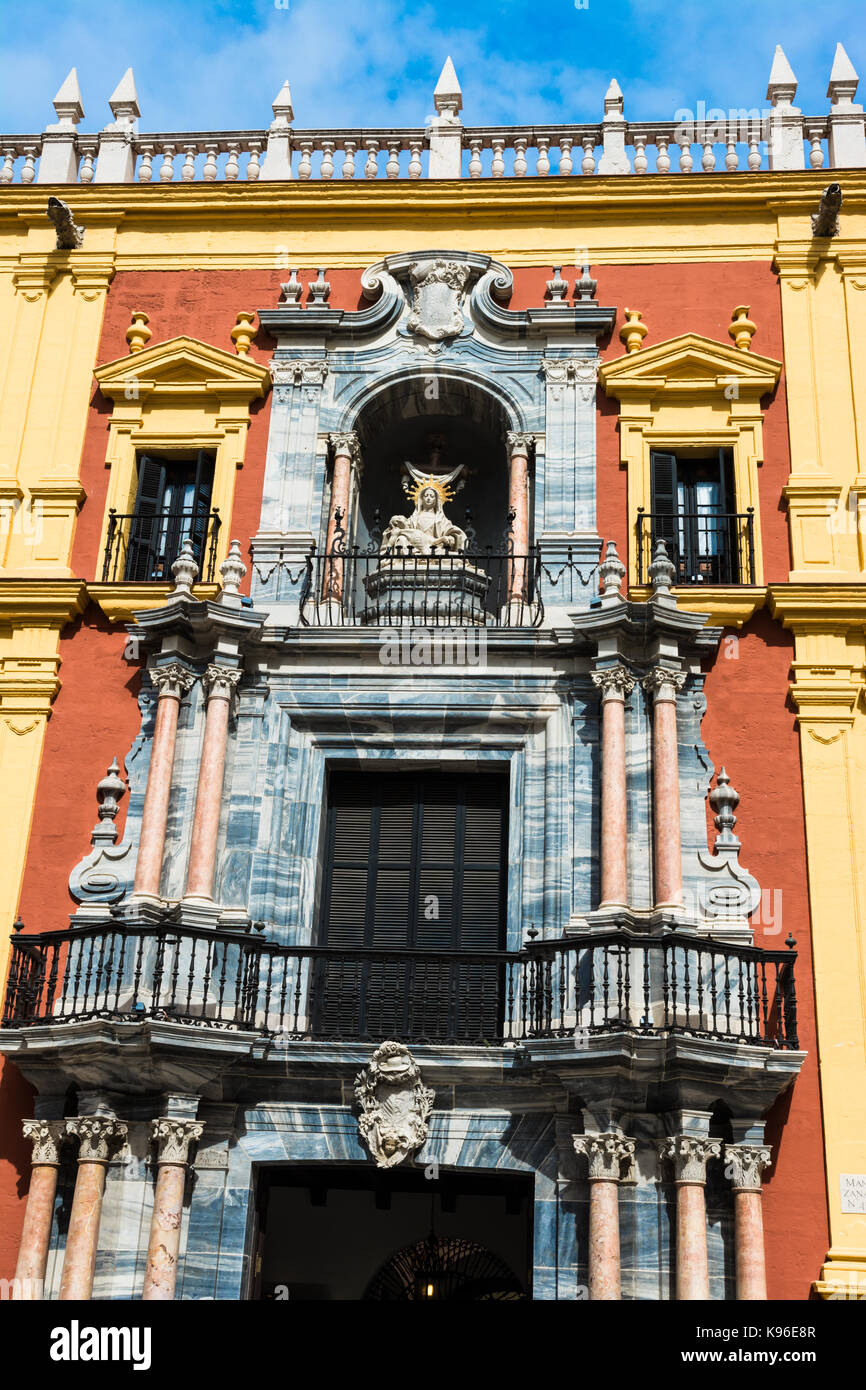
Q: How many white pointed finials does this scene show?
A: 7